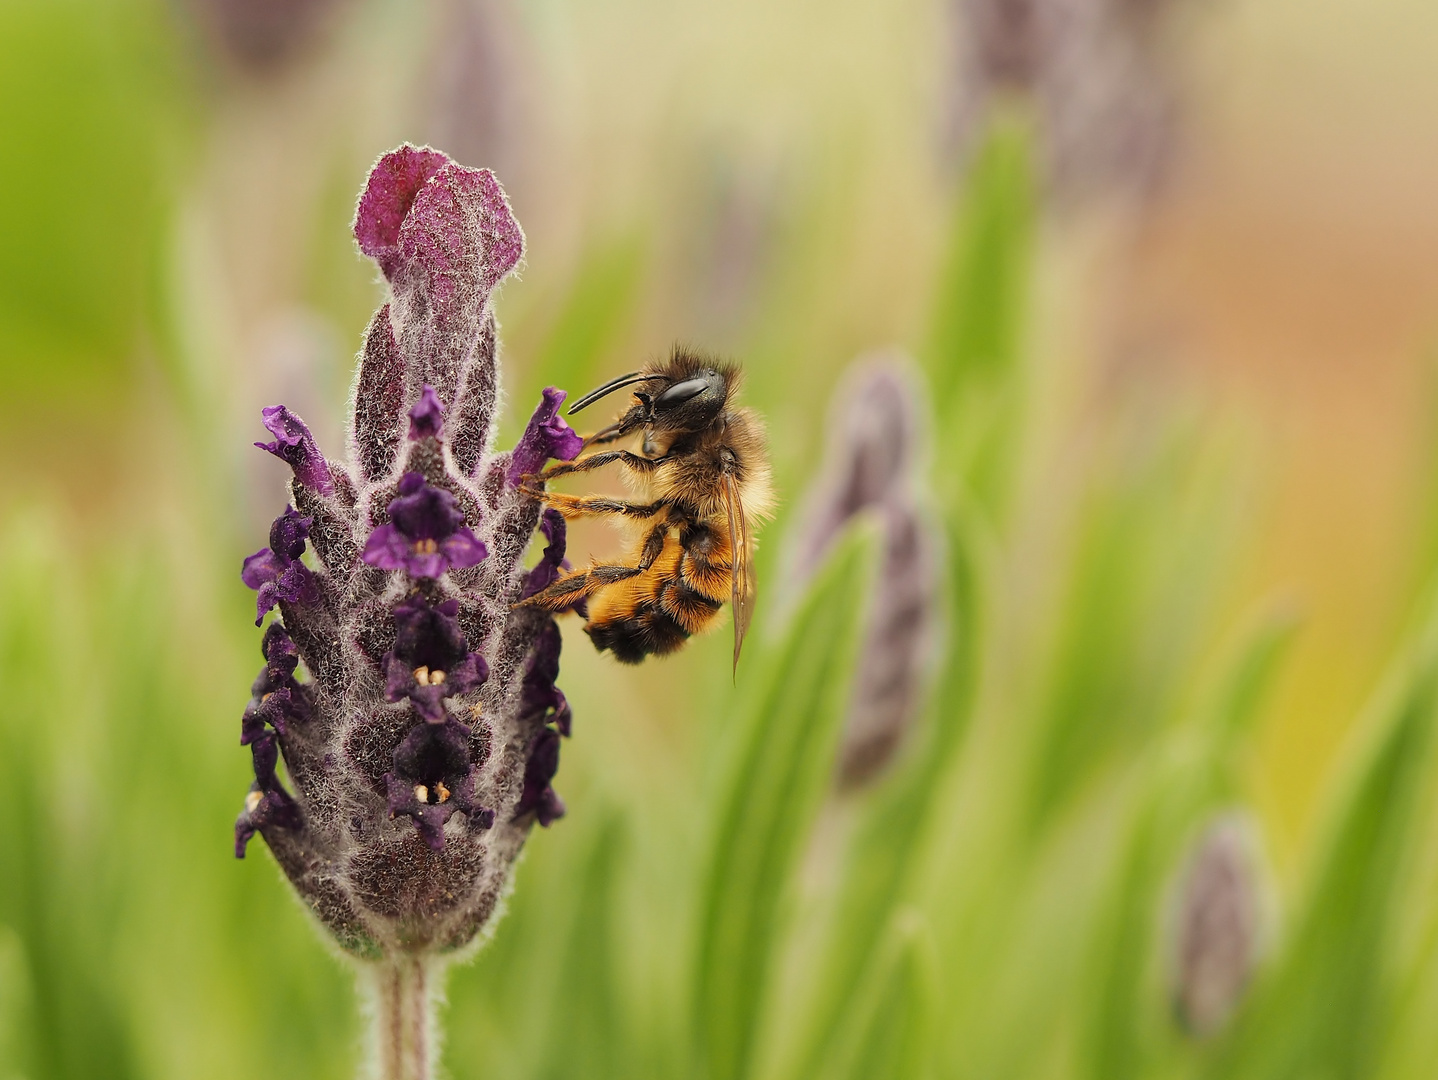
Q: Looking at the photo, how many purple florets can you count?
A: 12